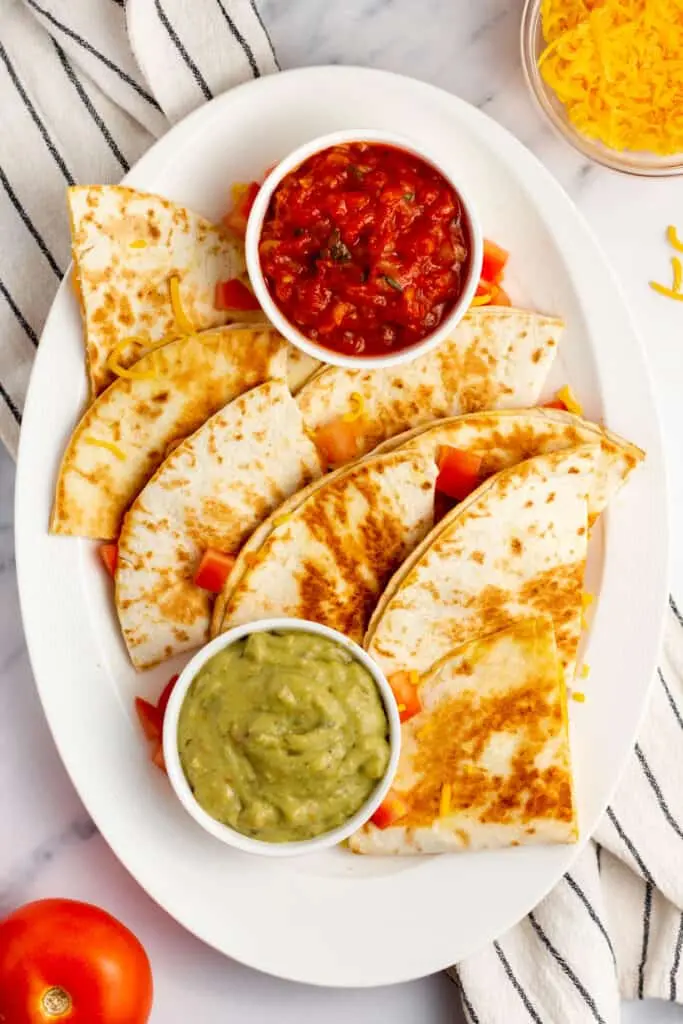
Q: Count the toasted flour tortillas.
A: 8